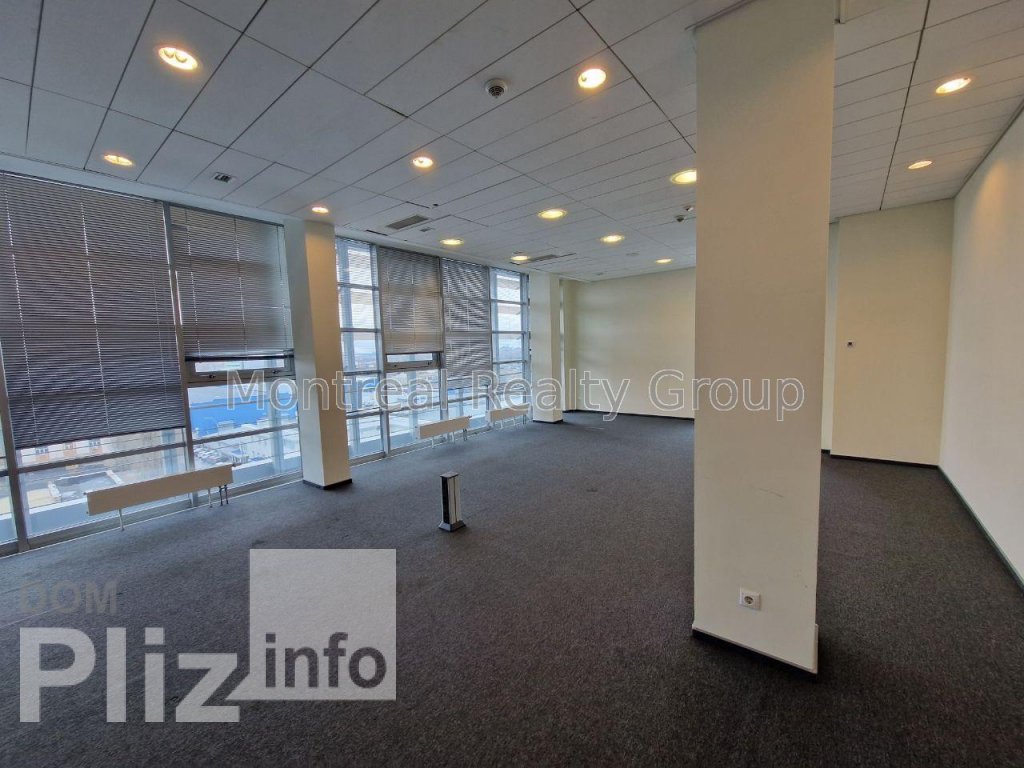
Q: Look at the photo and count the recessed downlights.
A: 13